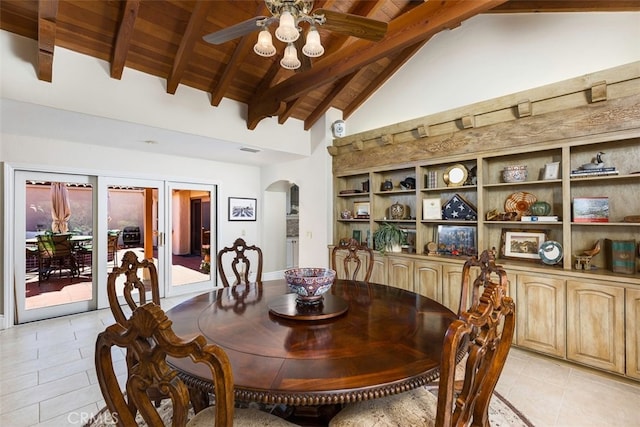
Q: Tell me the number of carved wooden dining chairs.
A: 6